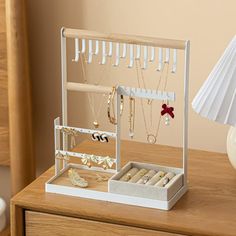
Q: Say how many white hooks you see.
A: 15